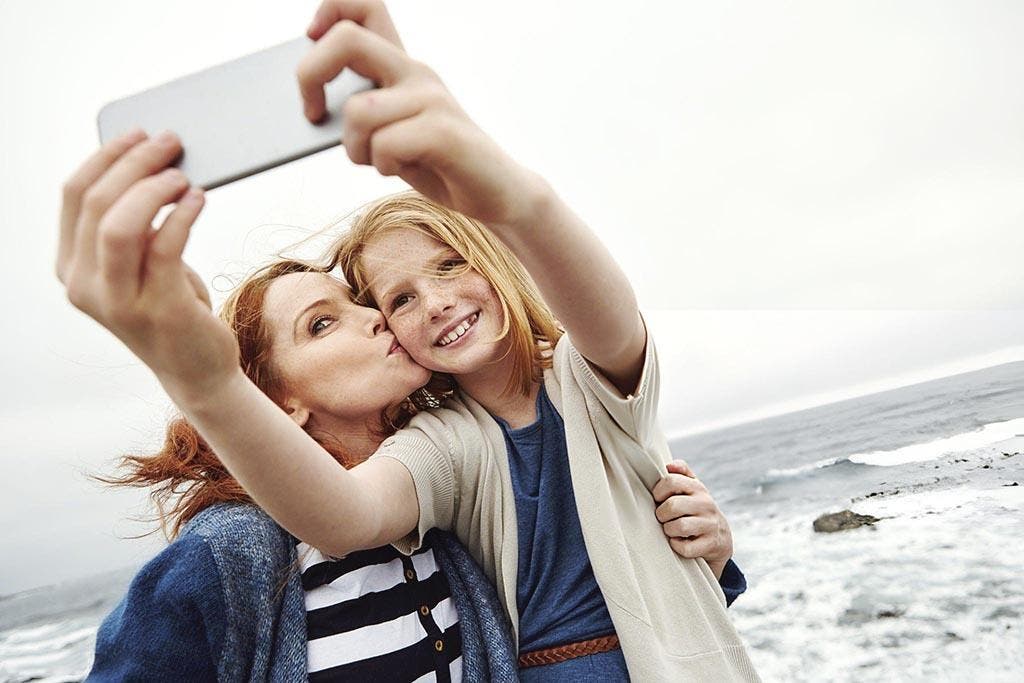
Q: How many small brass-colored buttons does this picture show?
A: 3